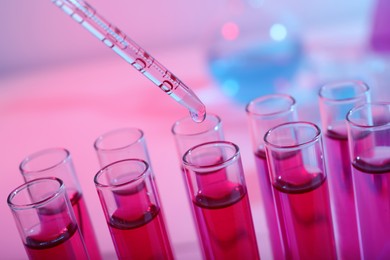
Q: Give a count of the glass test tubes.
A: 10